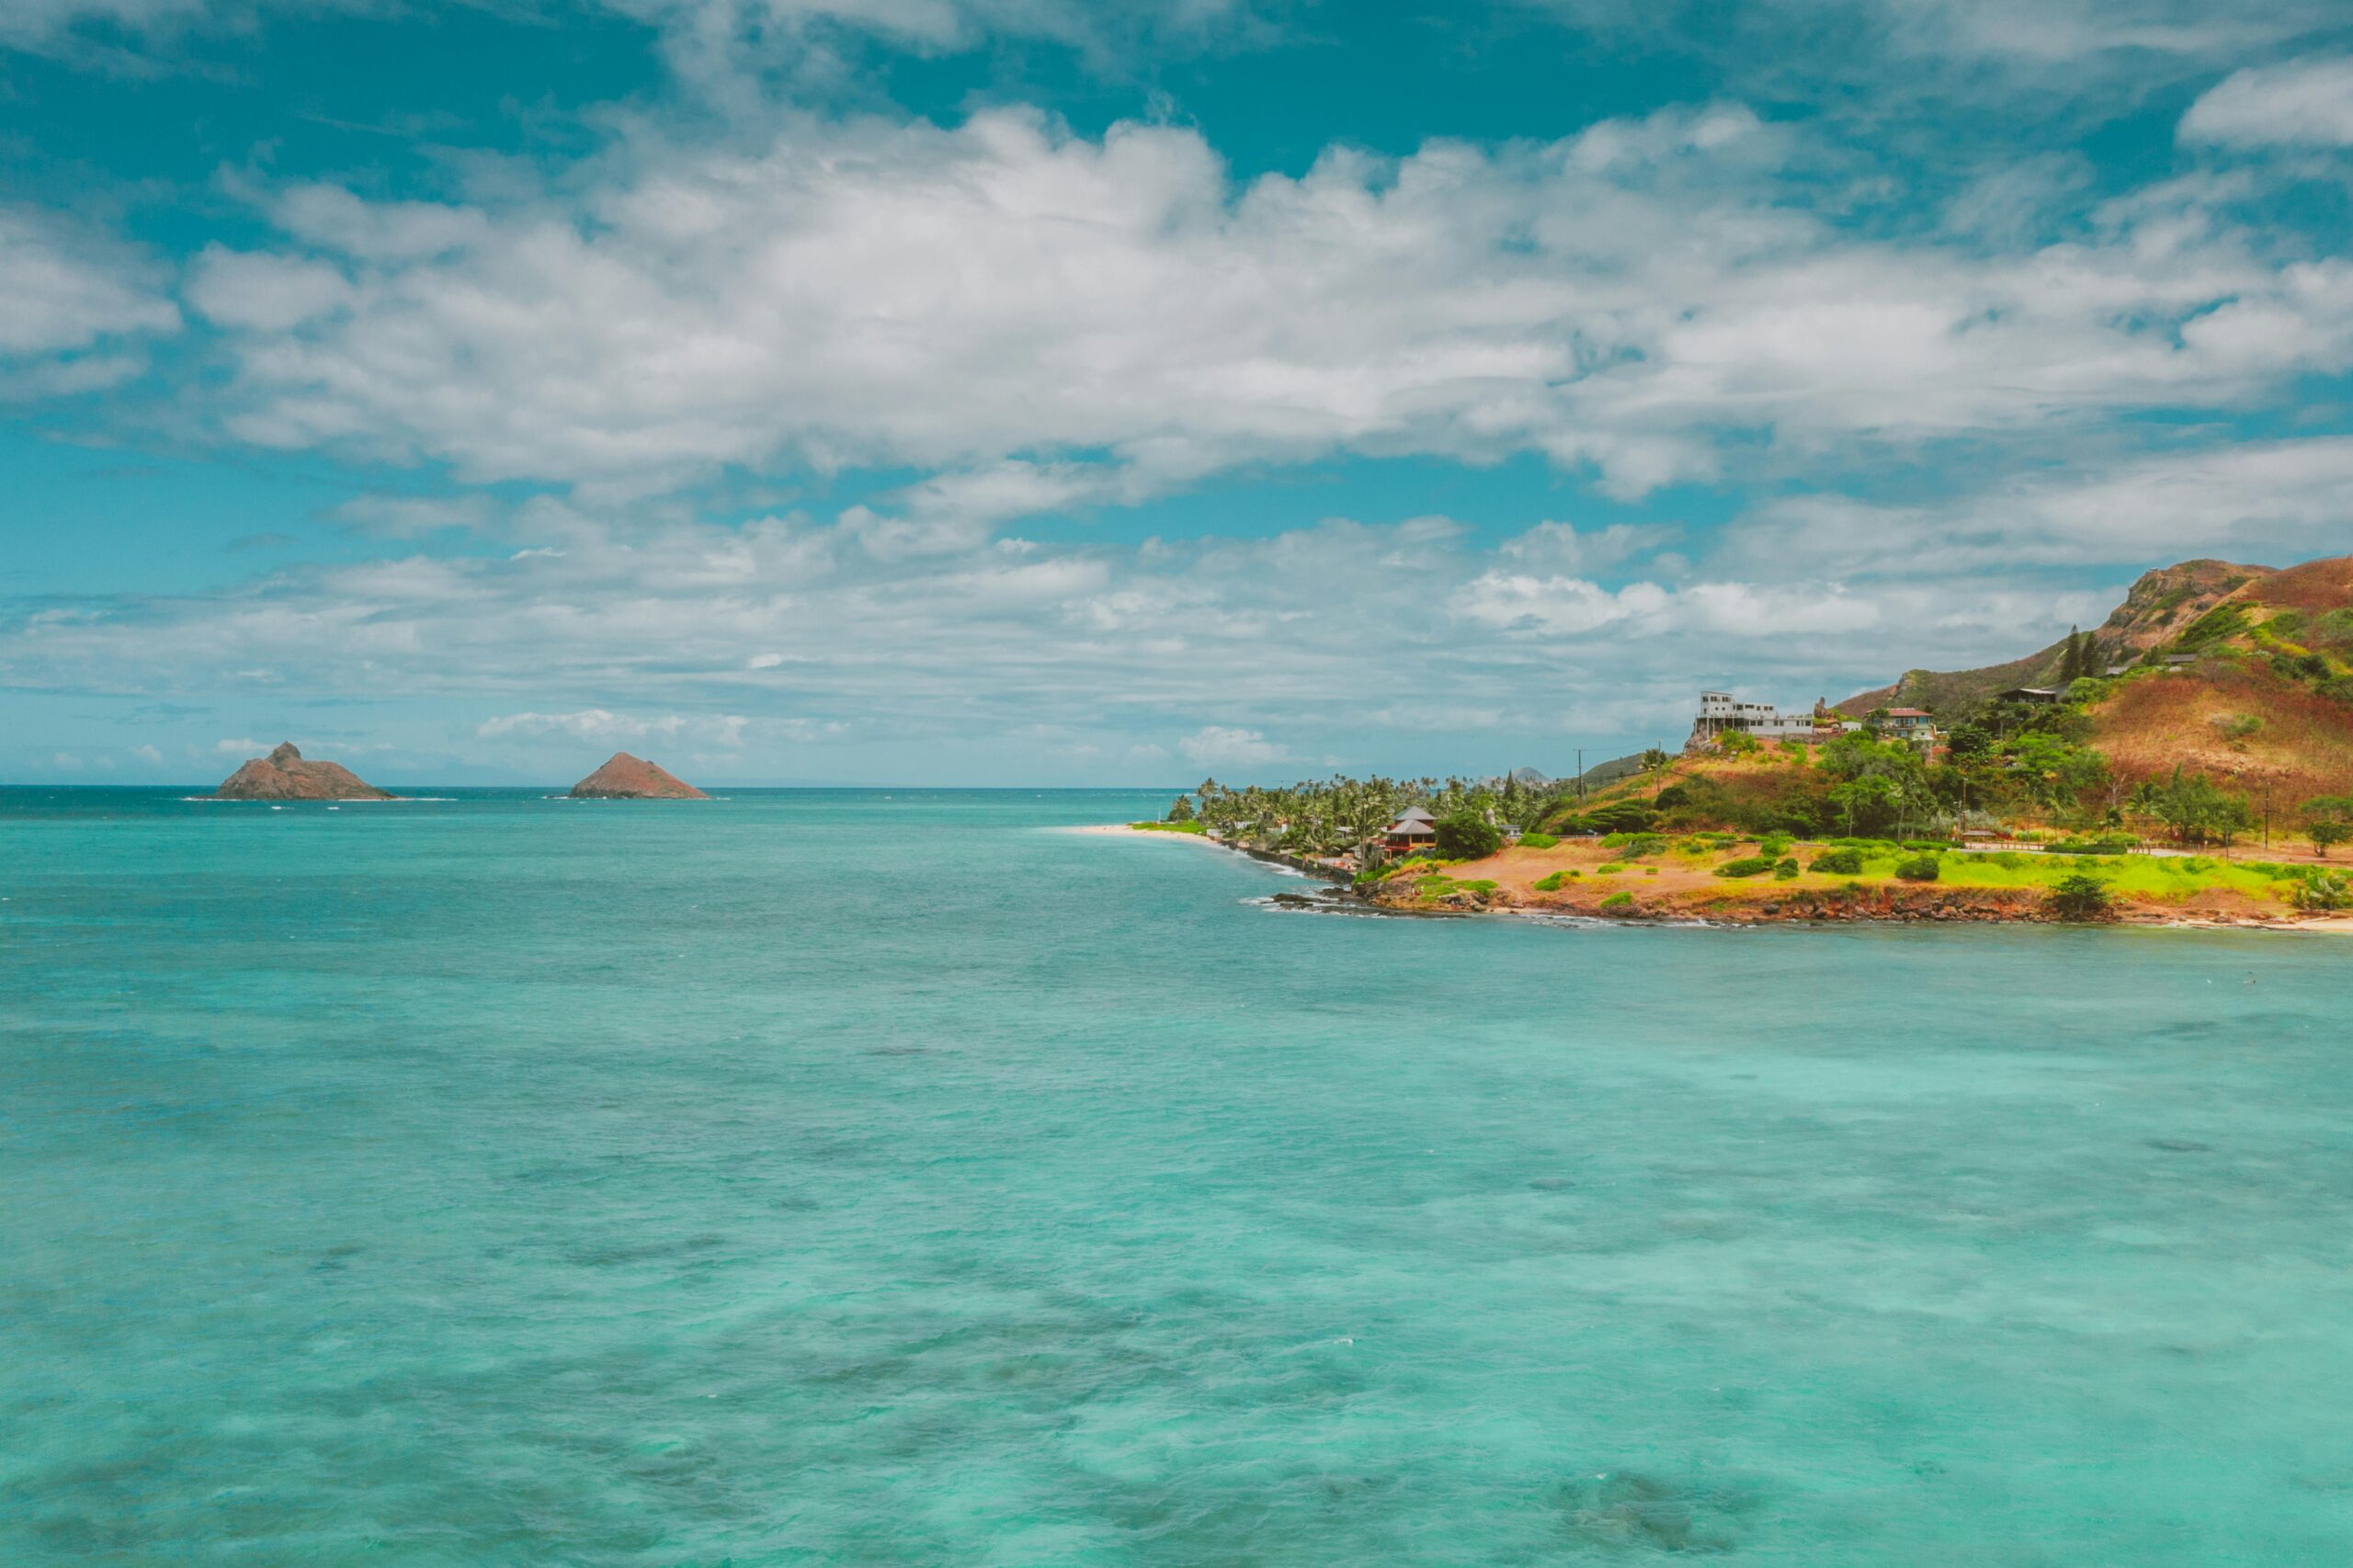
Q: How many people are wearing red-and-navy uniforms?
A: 0